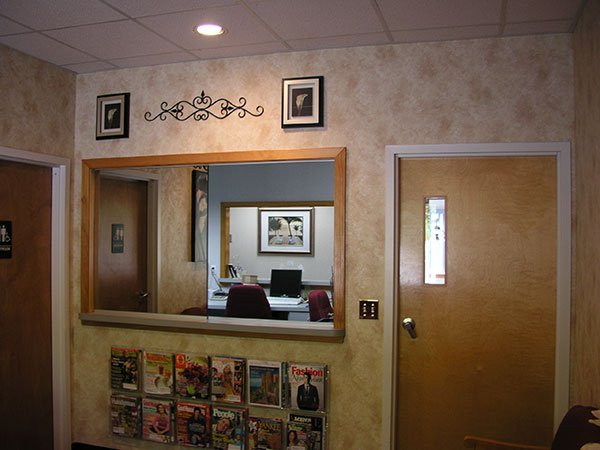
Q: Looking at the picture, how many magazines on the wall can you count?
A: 12